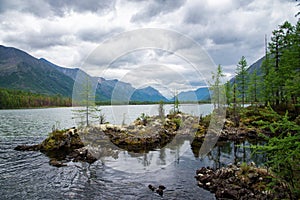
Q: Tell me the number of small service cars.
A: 0